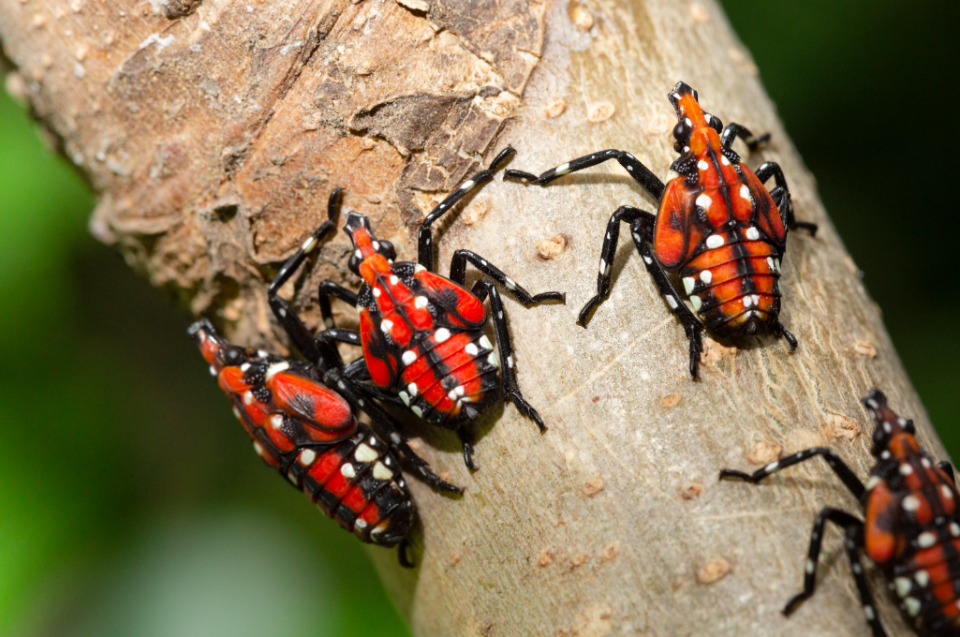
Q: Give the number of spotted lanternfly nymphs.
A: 4